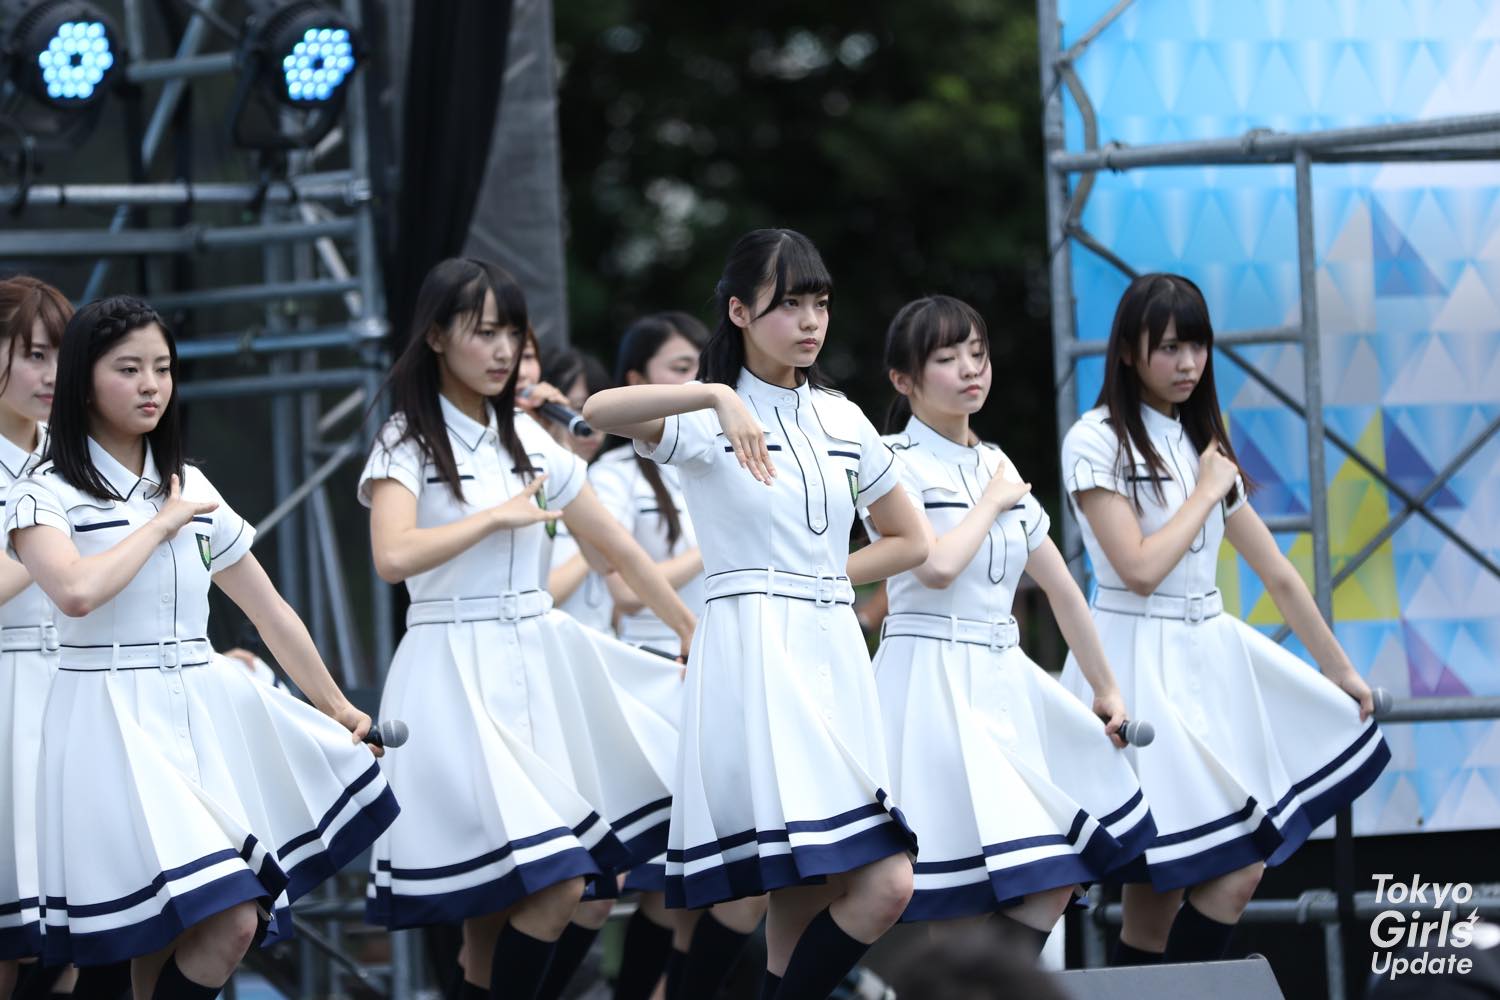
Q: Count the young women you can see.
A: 9